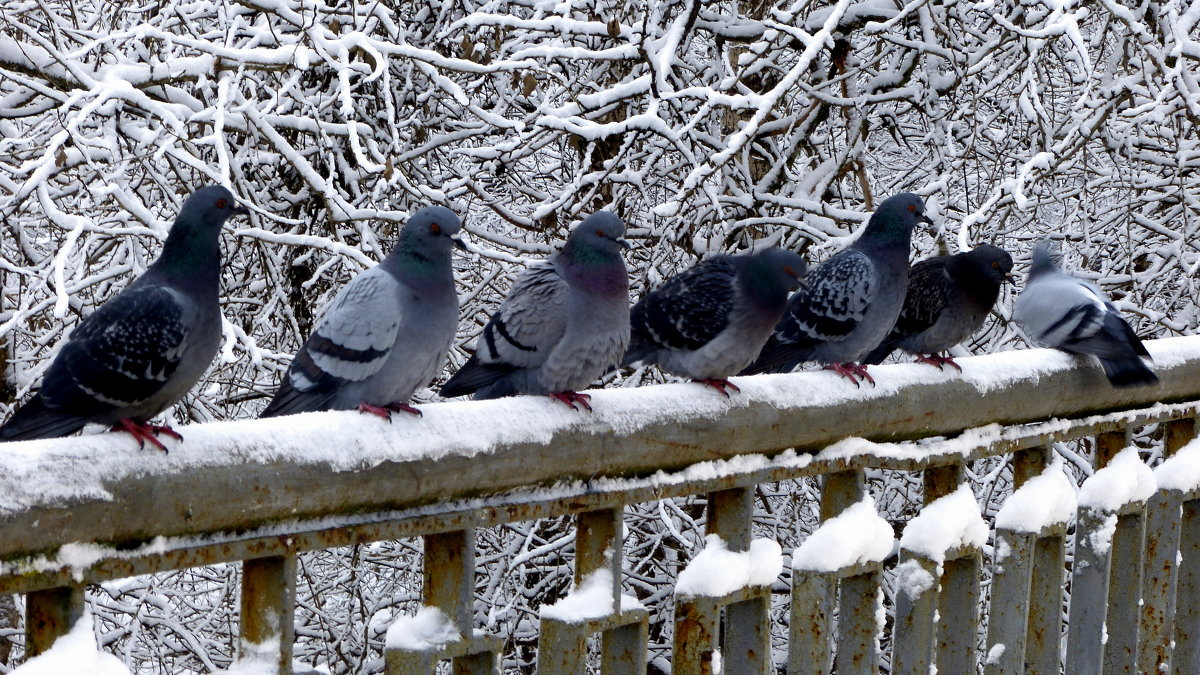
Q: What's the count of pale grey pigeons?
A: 3